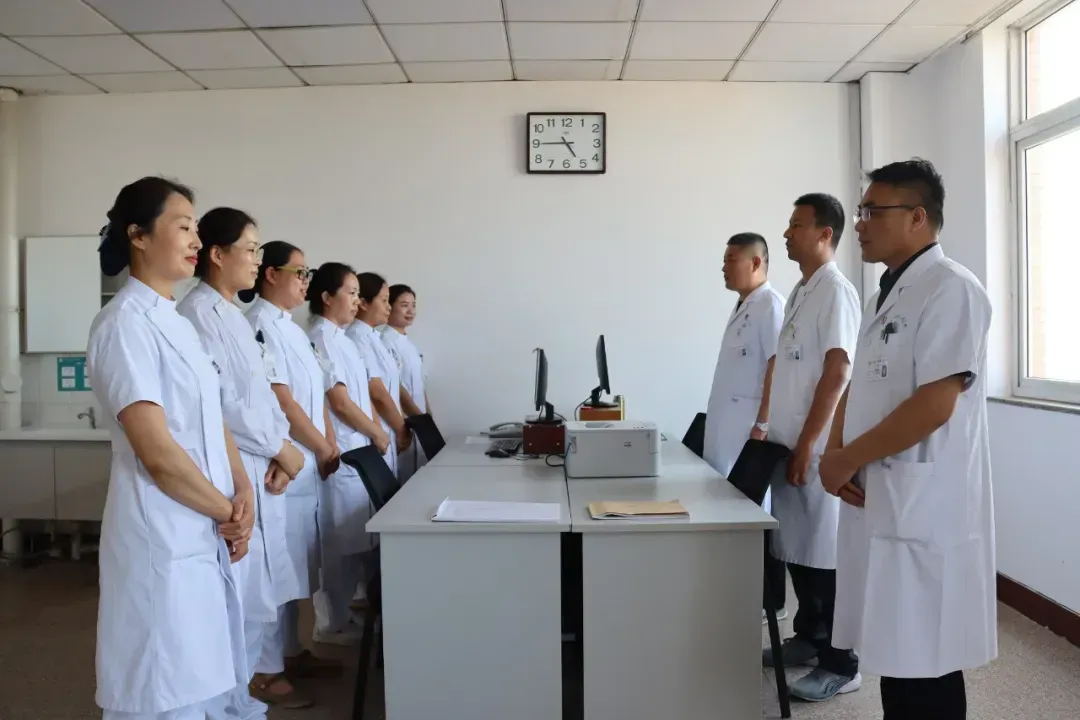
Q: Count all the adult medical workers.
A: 9